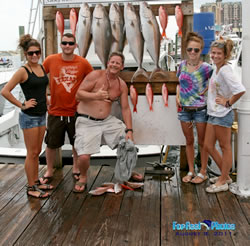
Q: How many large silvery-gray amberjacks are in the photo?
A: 5